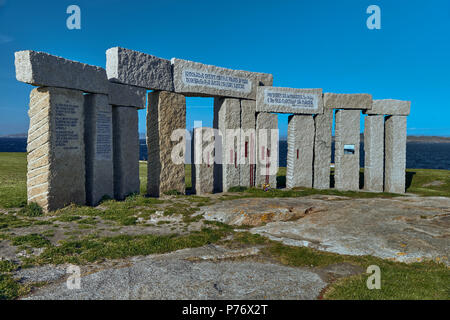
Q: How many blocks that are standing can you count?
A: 13